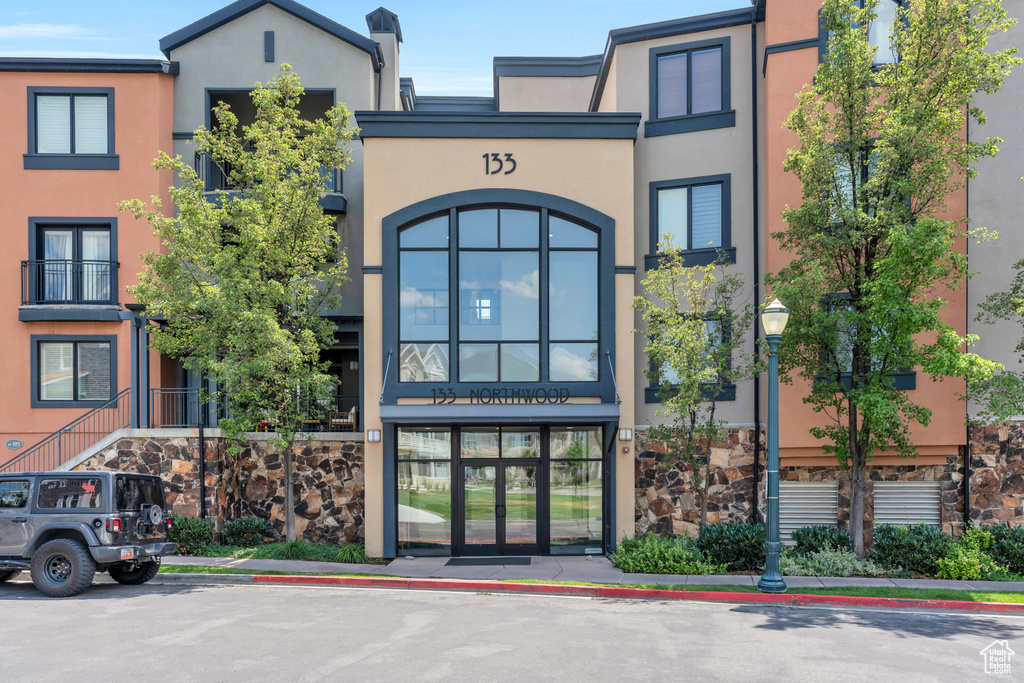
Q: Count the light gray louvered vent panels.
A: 2